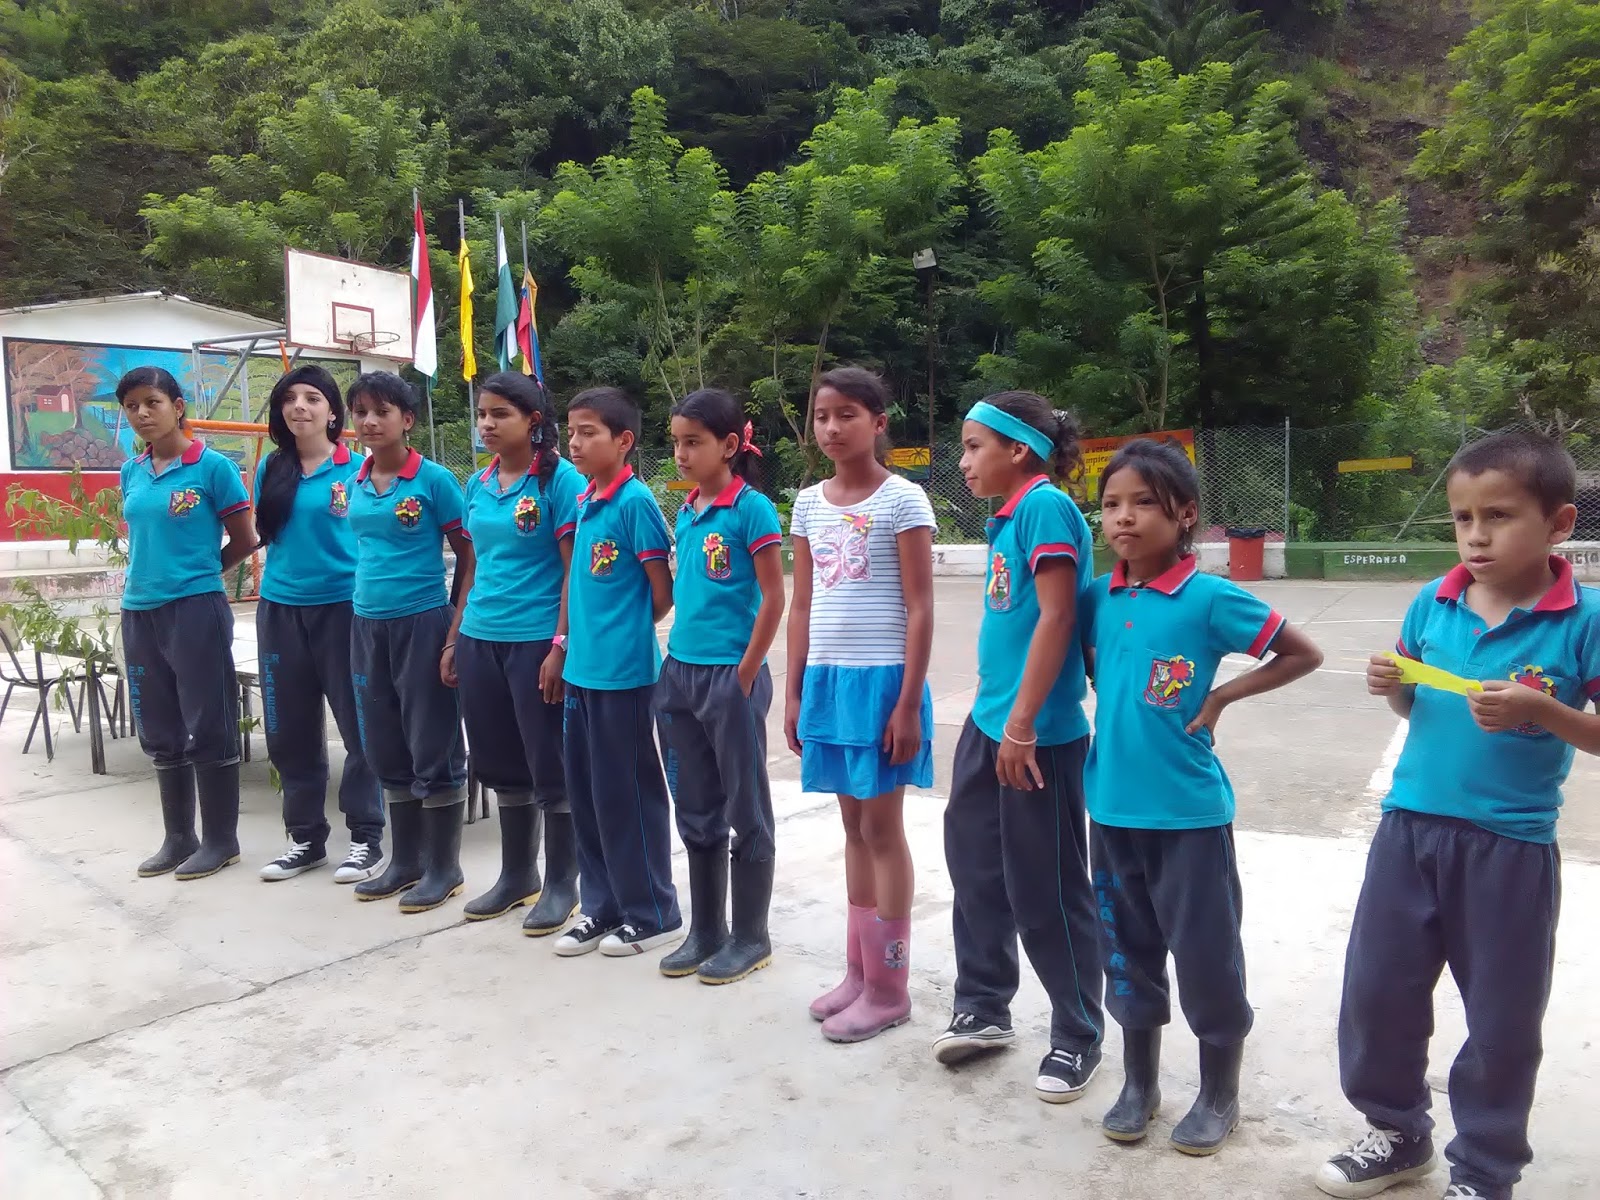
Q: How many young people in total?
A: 10